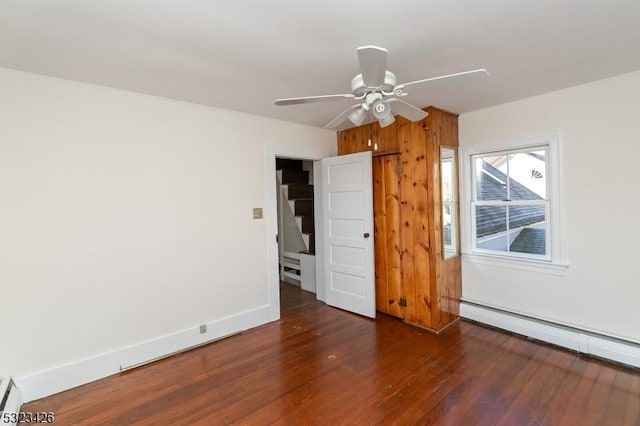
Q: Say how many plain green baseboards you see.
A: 0